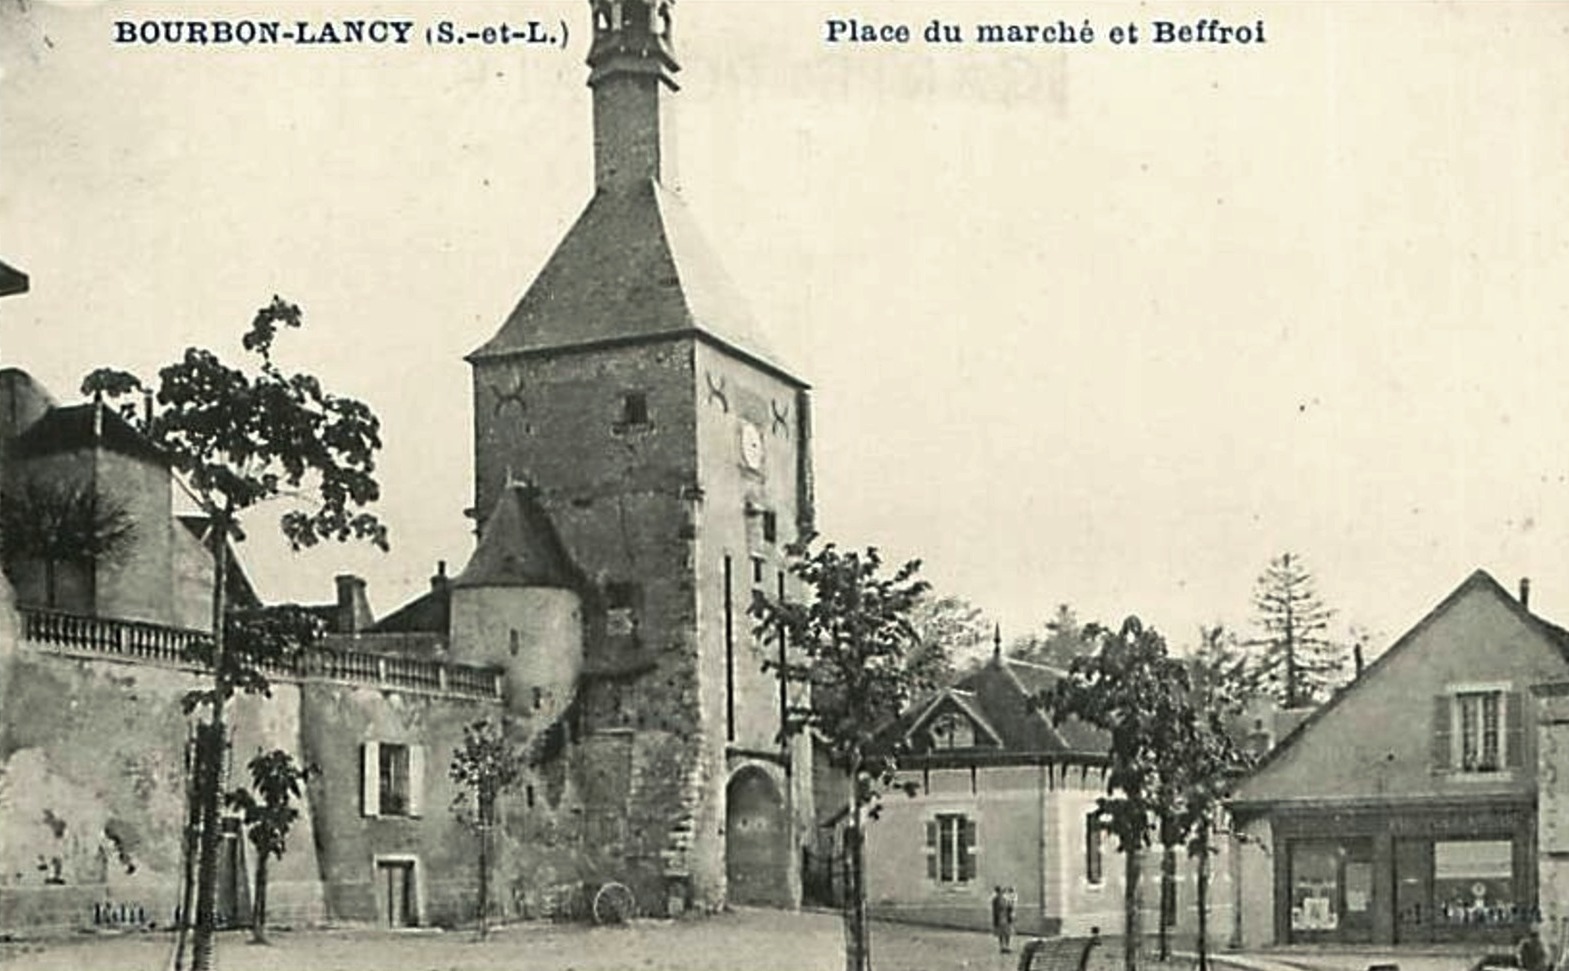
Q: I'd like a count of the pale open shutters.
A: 2